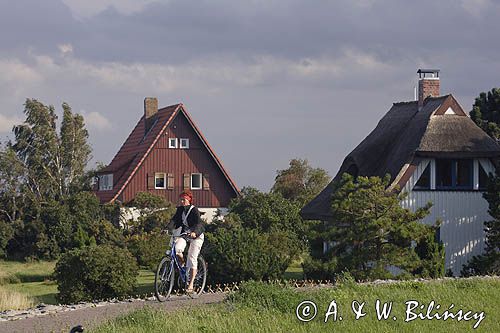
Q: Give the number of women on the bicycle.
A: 1